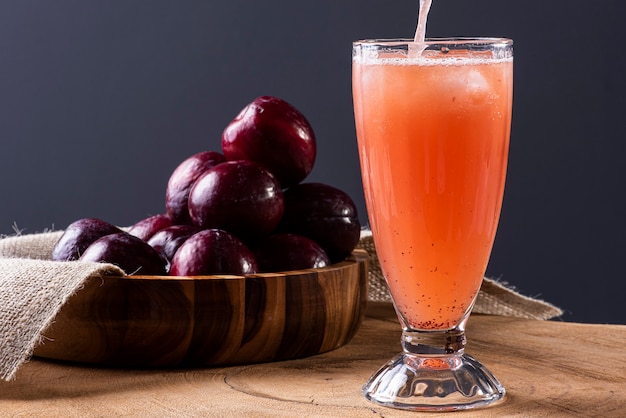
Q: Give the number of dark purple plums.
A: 10